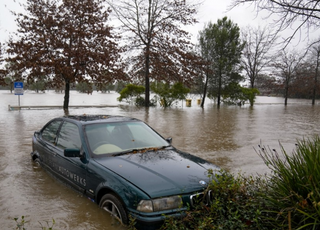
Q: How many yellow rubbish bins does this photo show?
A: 2